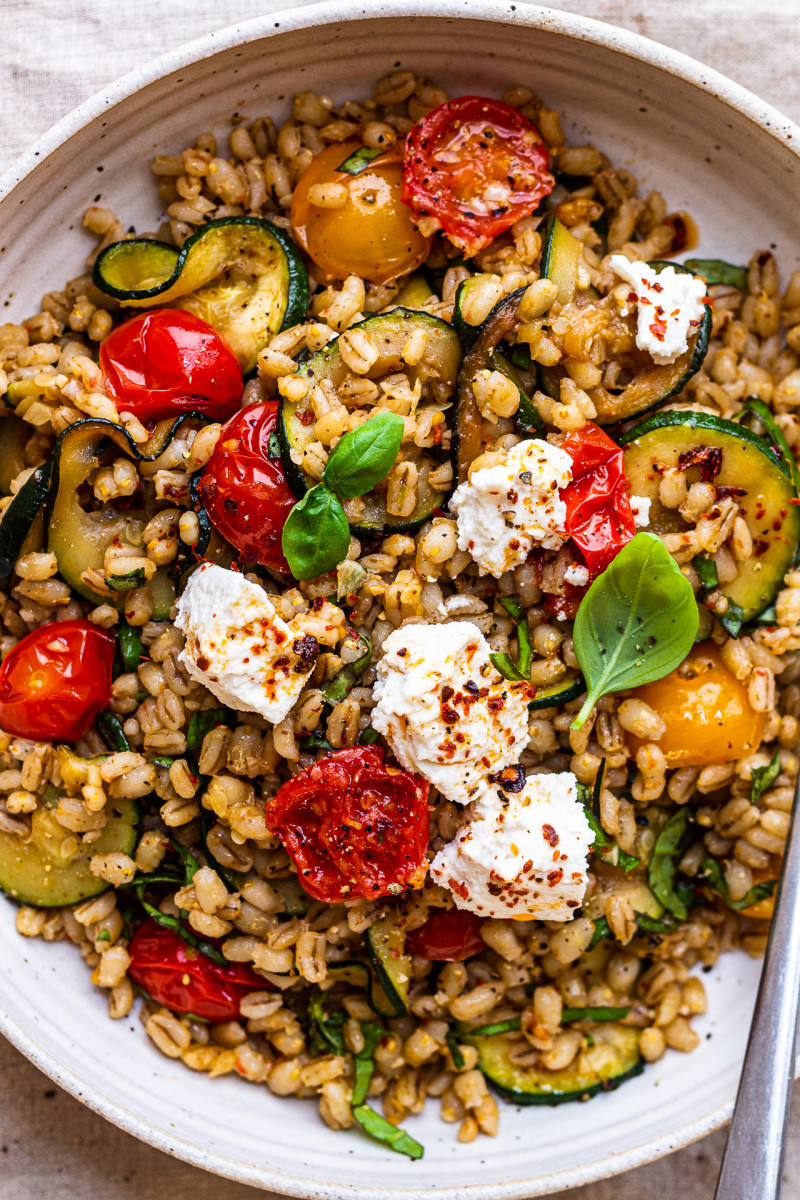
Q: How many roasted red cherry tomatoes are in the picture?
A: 8